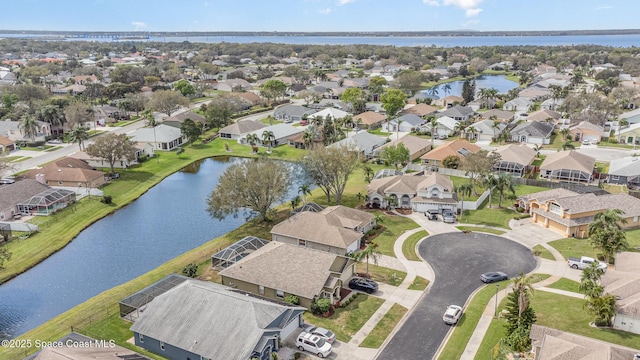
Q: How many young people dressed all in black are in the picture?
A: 0